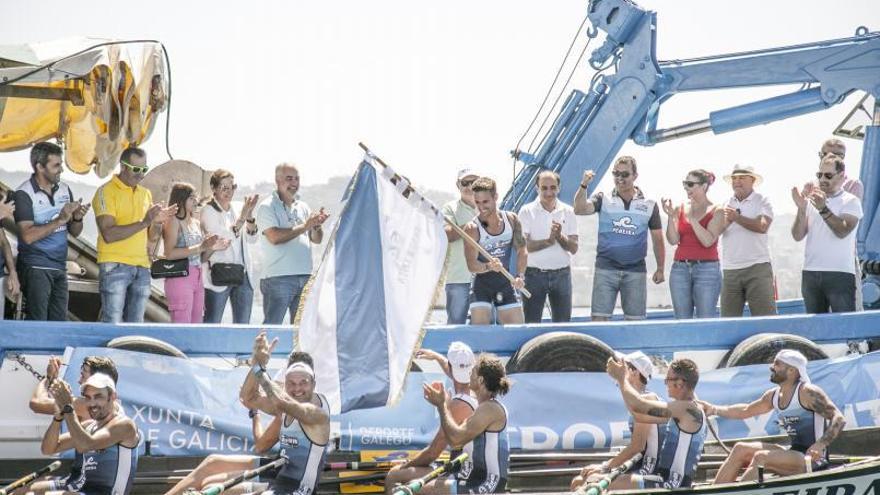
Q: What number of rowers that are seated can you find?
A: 9